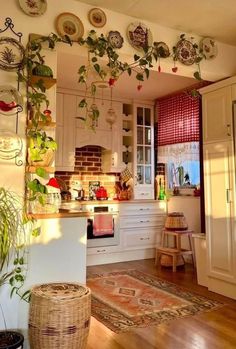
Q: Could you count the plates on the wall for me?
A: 11